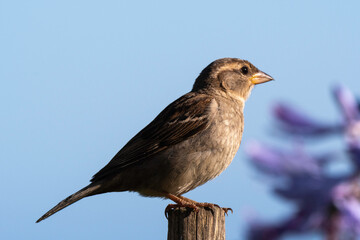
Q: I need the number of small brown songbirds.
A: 1